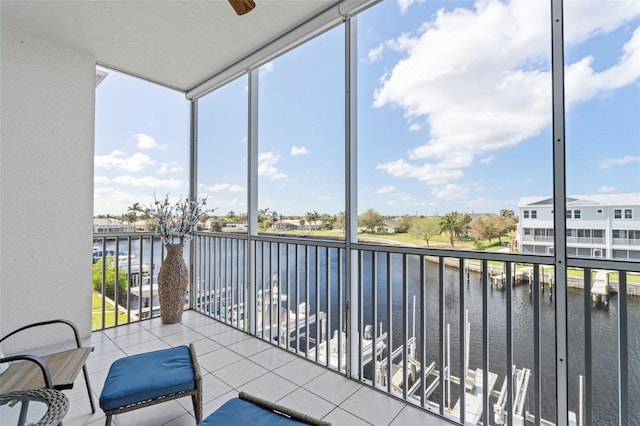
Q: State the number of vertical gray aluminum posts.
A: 4